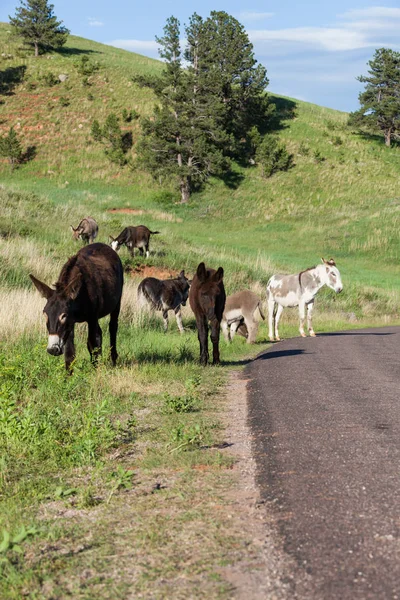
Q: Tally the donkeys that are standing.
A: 7